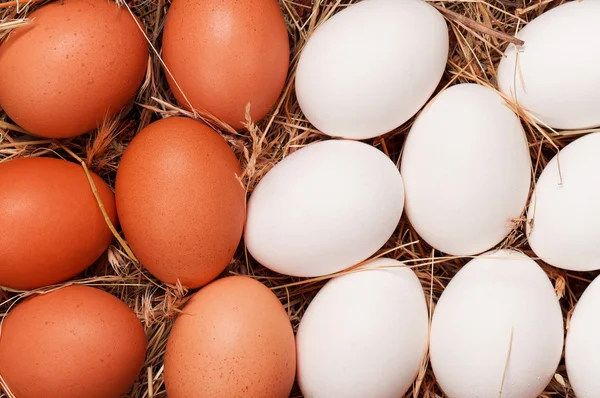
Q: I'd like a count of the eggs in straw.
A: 14